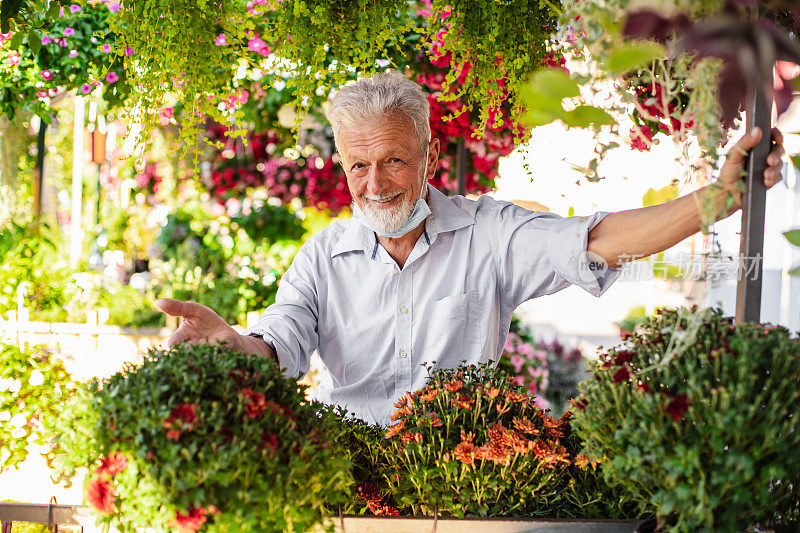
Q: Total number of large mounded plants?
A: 3